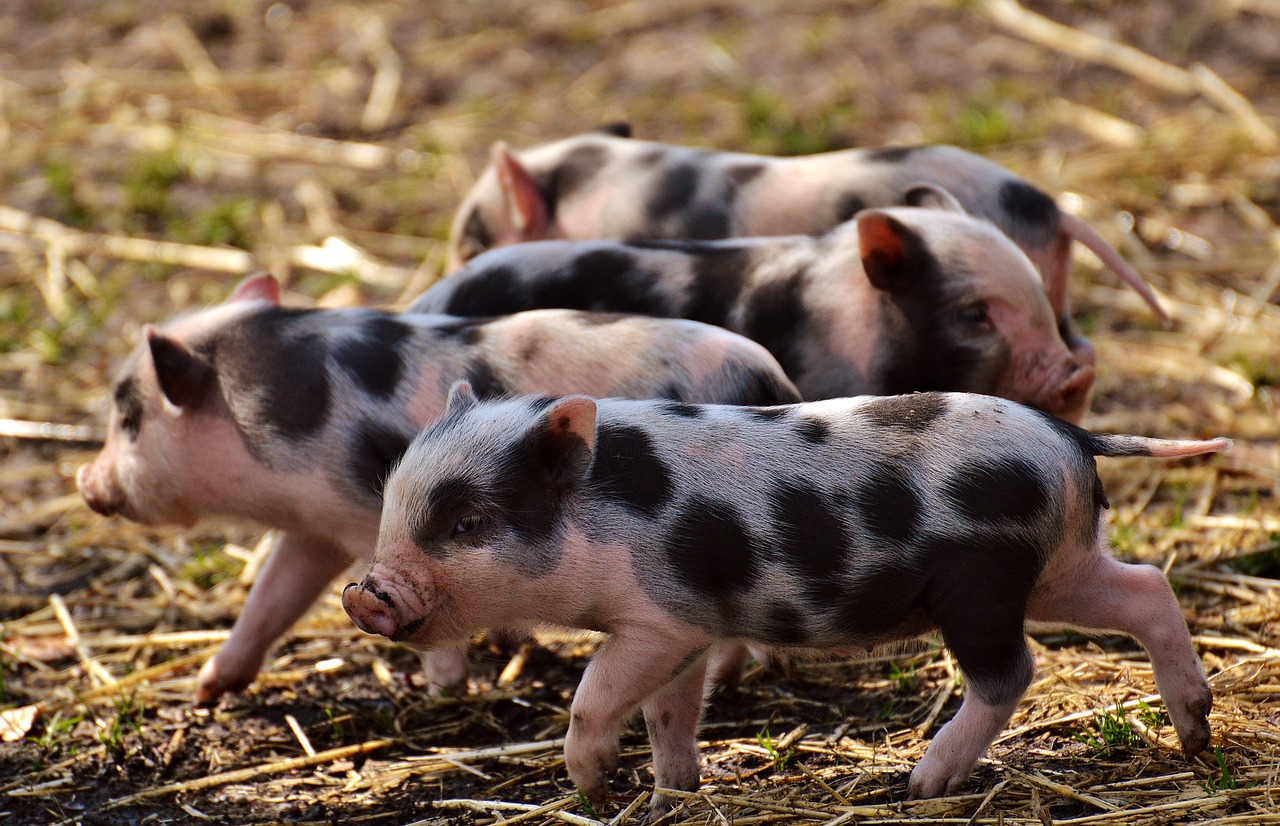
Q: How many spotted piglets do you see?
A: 4